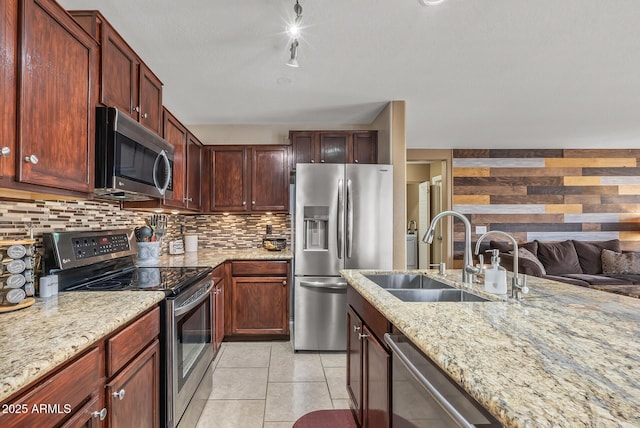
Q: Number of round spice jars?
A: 4